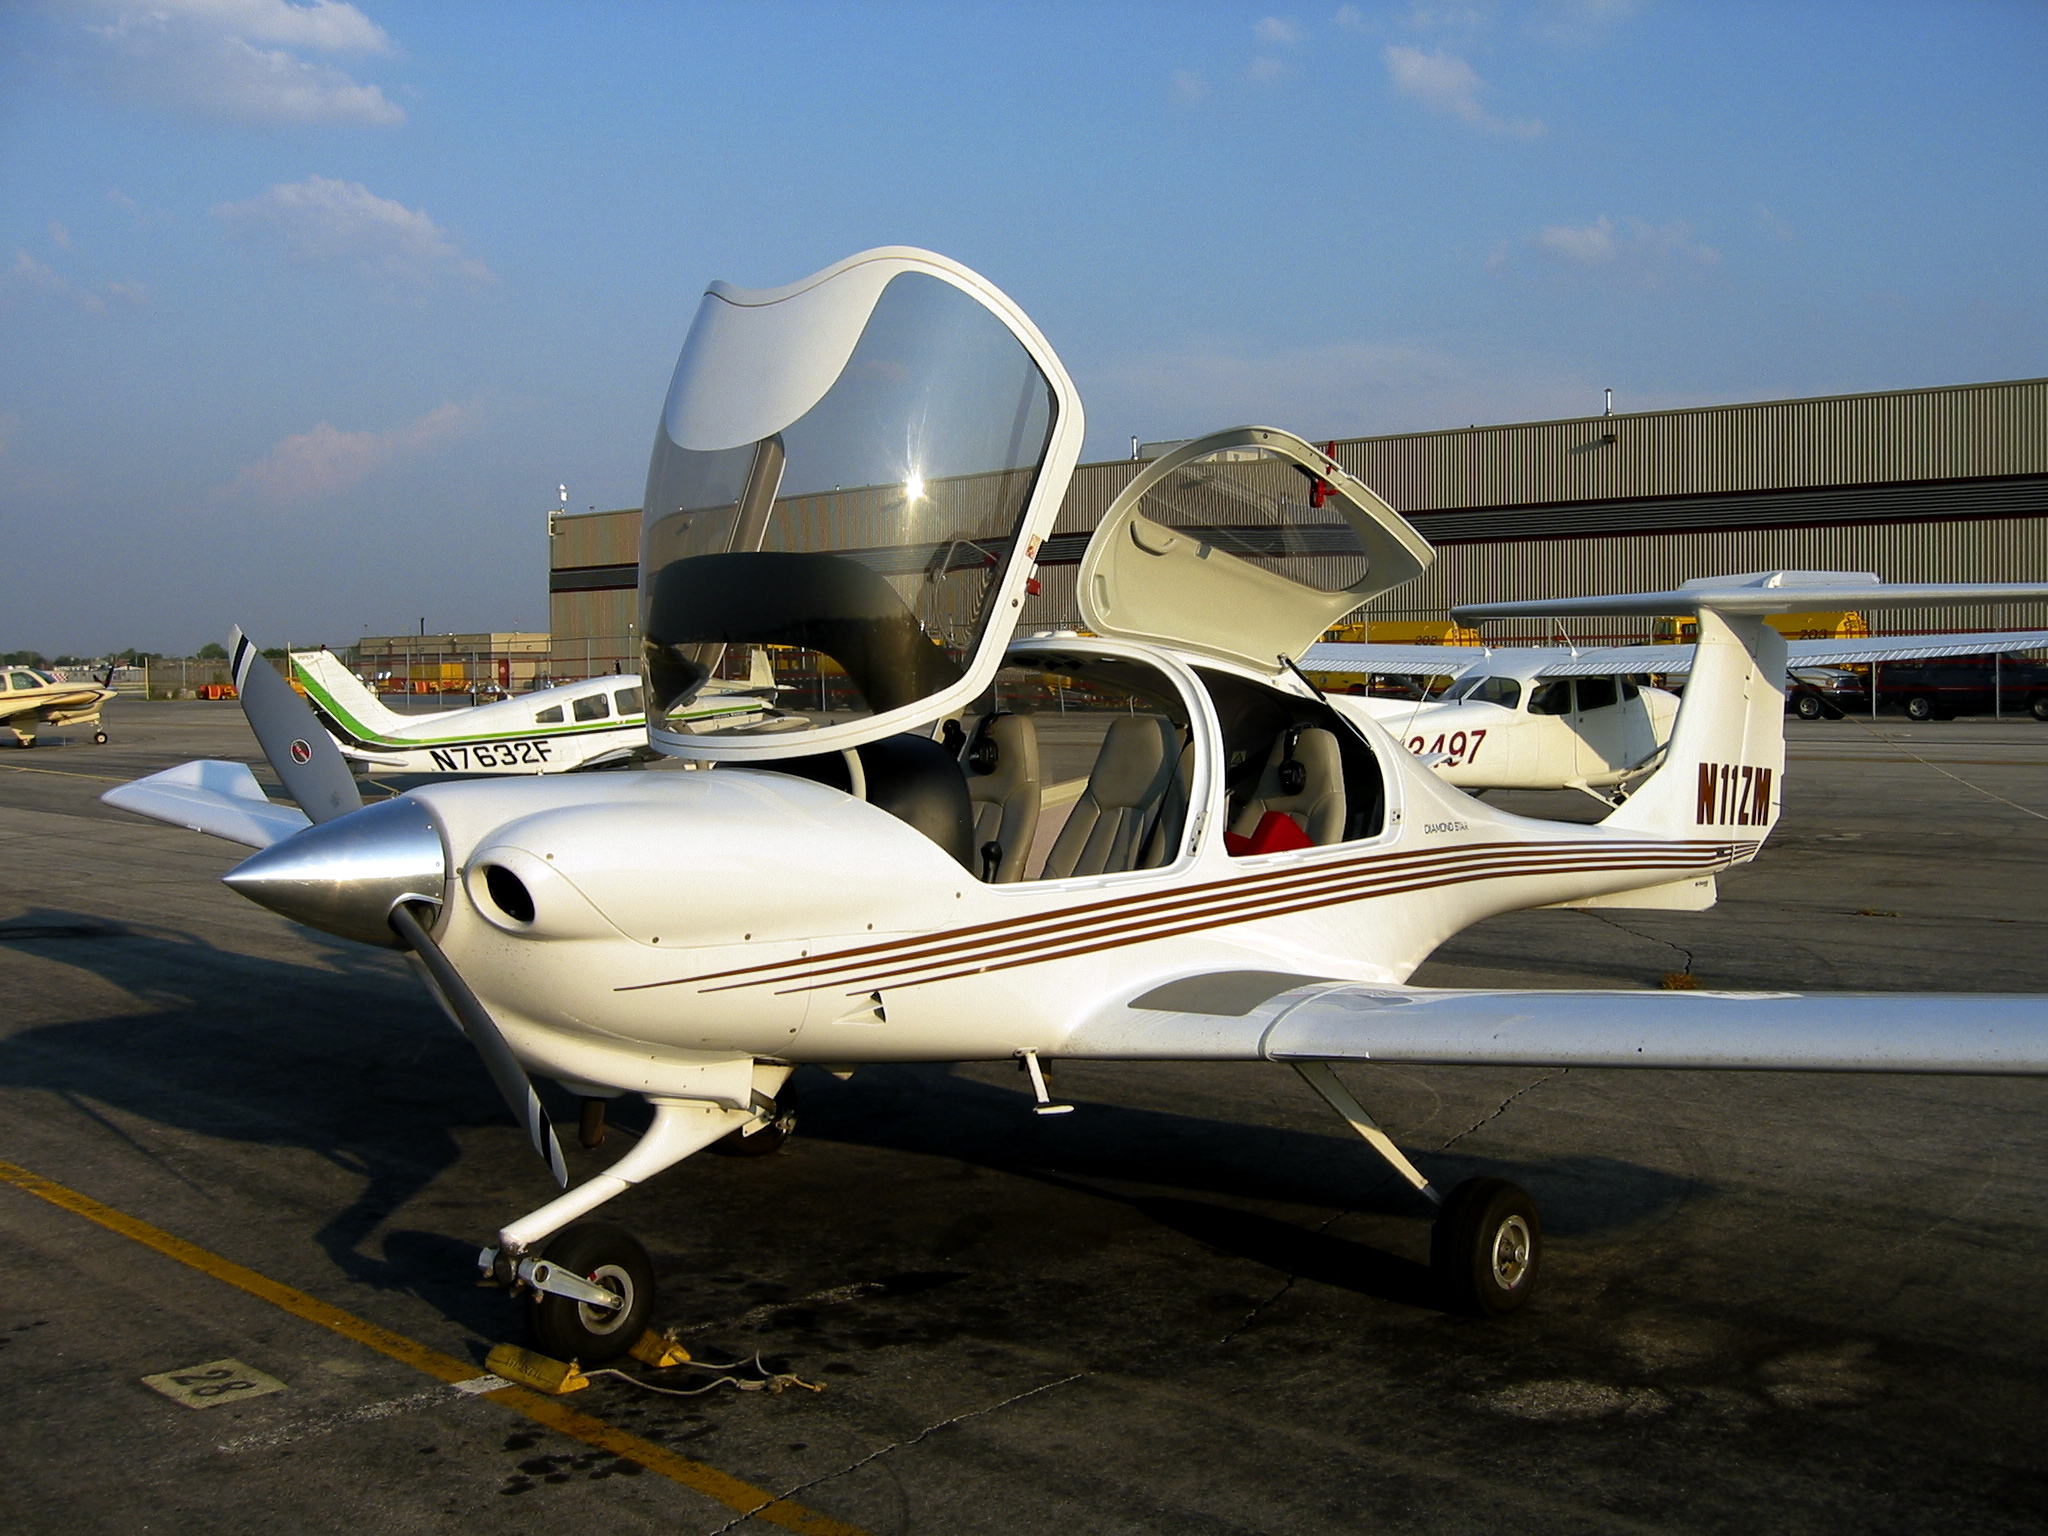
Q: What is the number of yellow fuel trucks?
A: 2